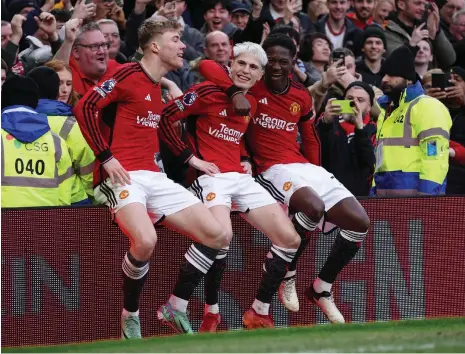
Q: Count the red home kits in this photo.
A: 3